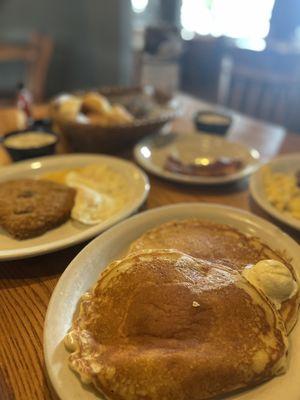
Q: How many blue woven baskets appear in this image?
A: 0